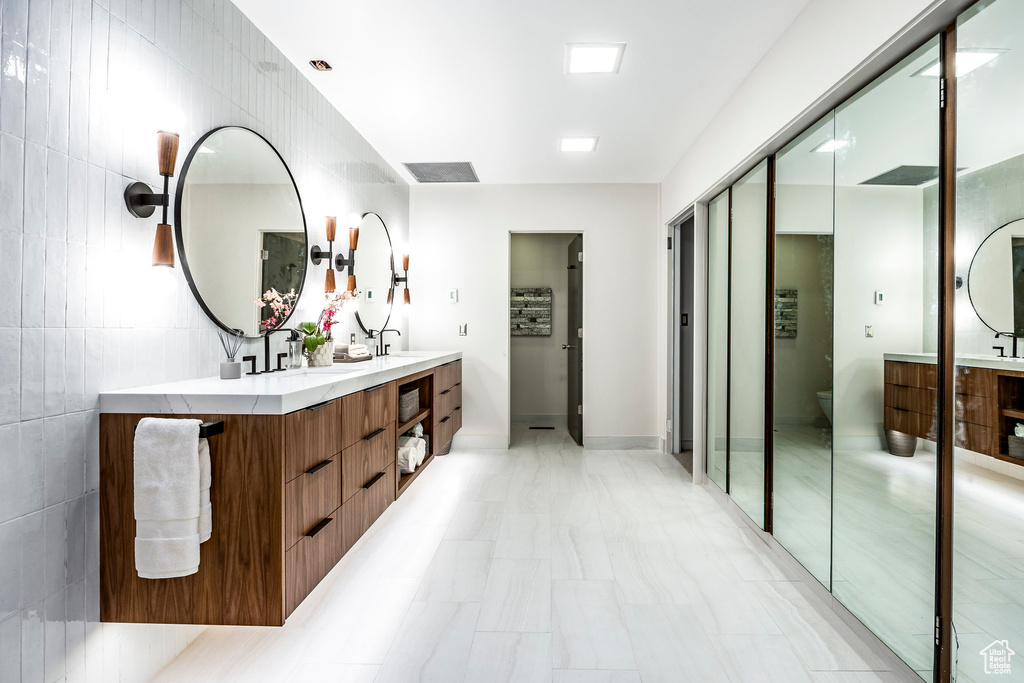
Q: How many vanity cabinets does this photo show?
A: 1